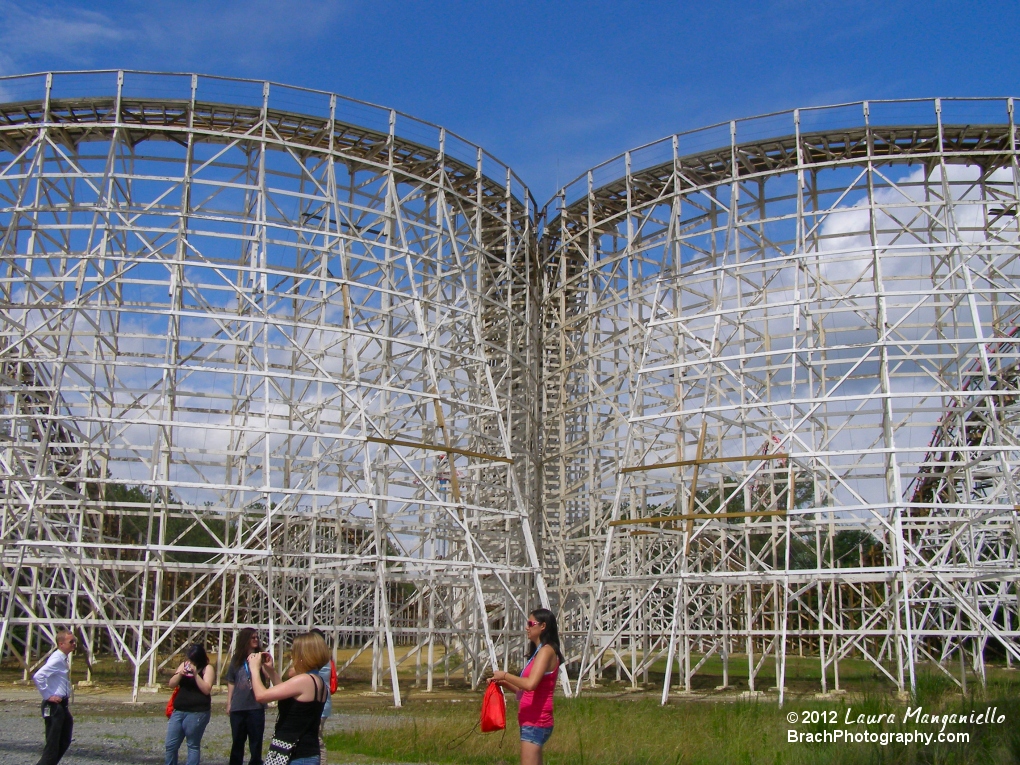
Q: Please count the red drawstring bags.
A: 3